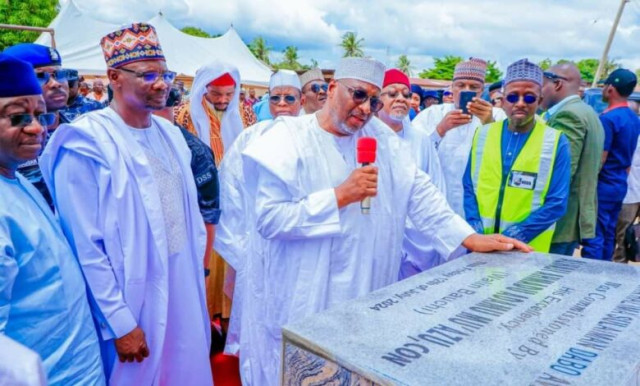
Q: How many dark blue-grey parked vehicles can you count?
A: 1